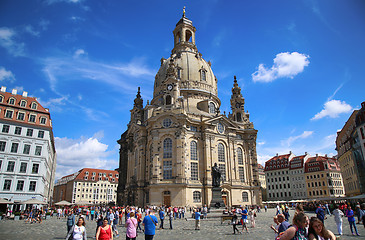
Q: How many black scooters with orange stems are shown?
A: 0